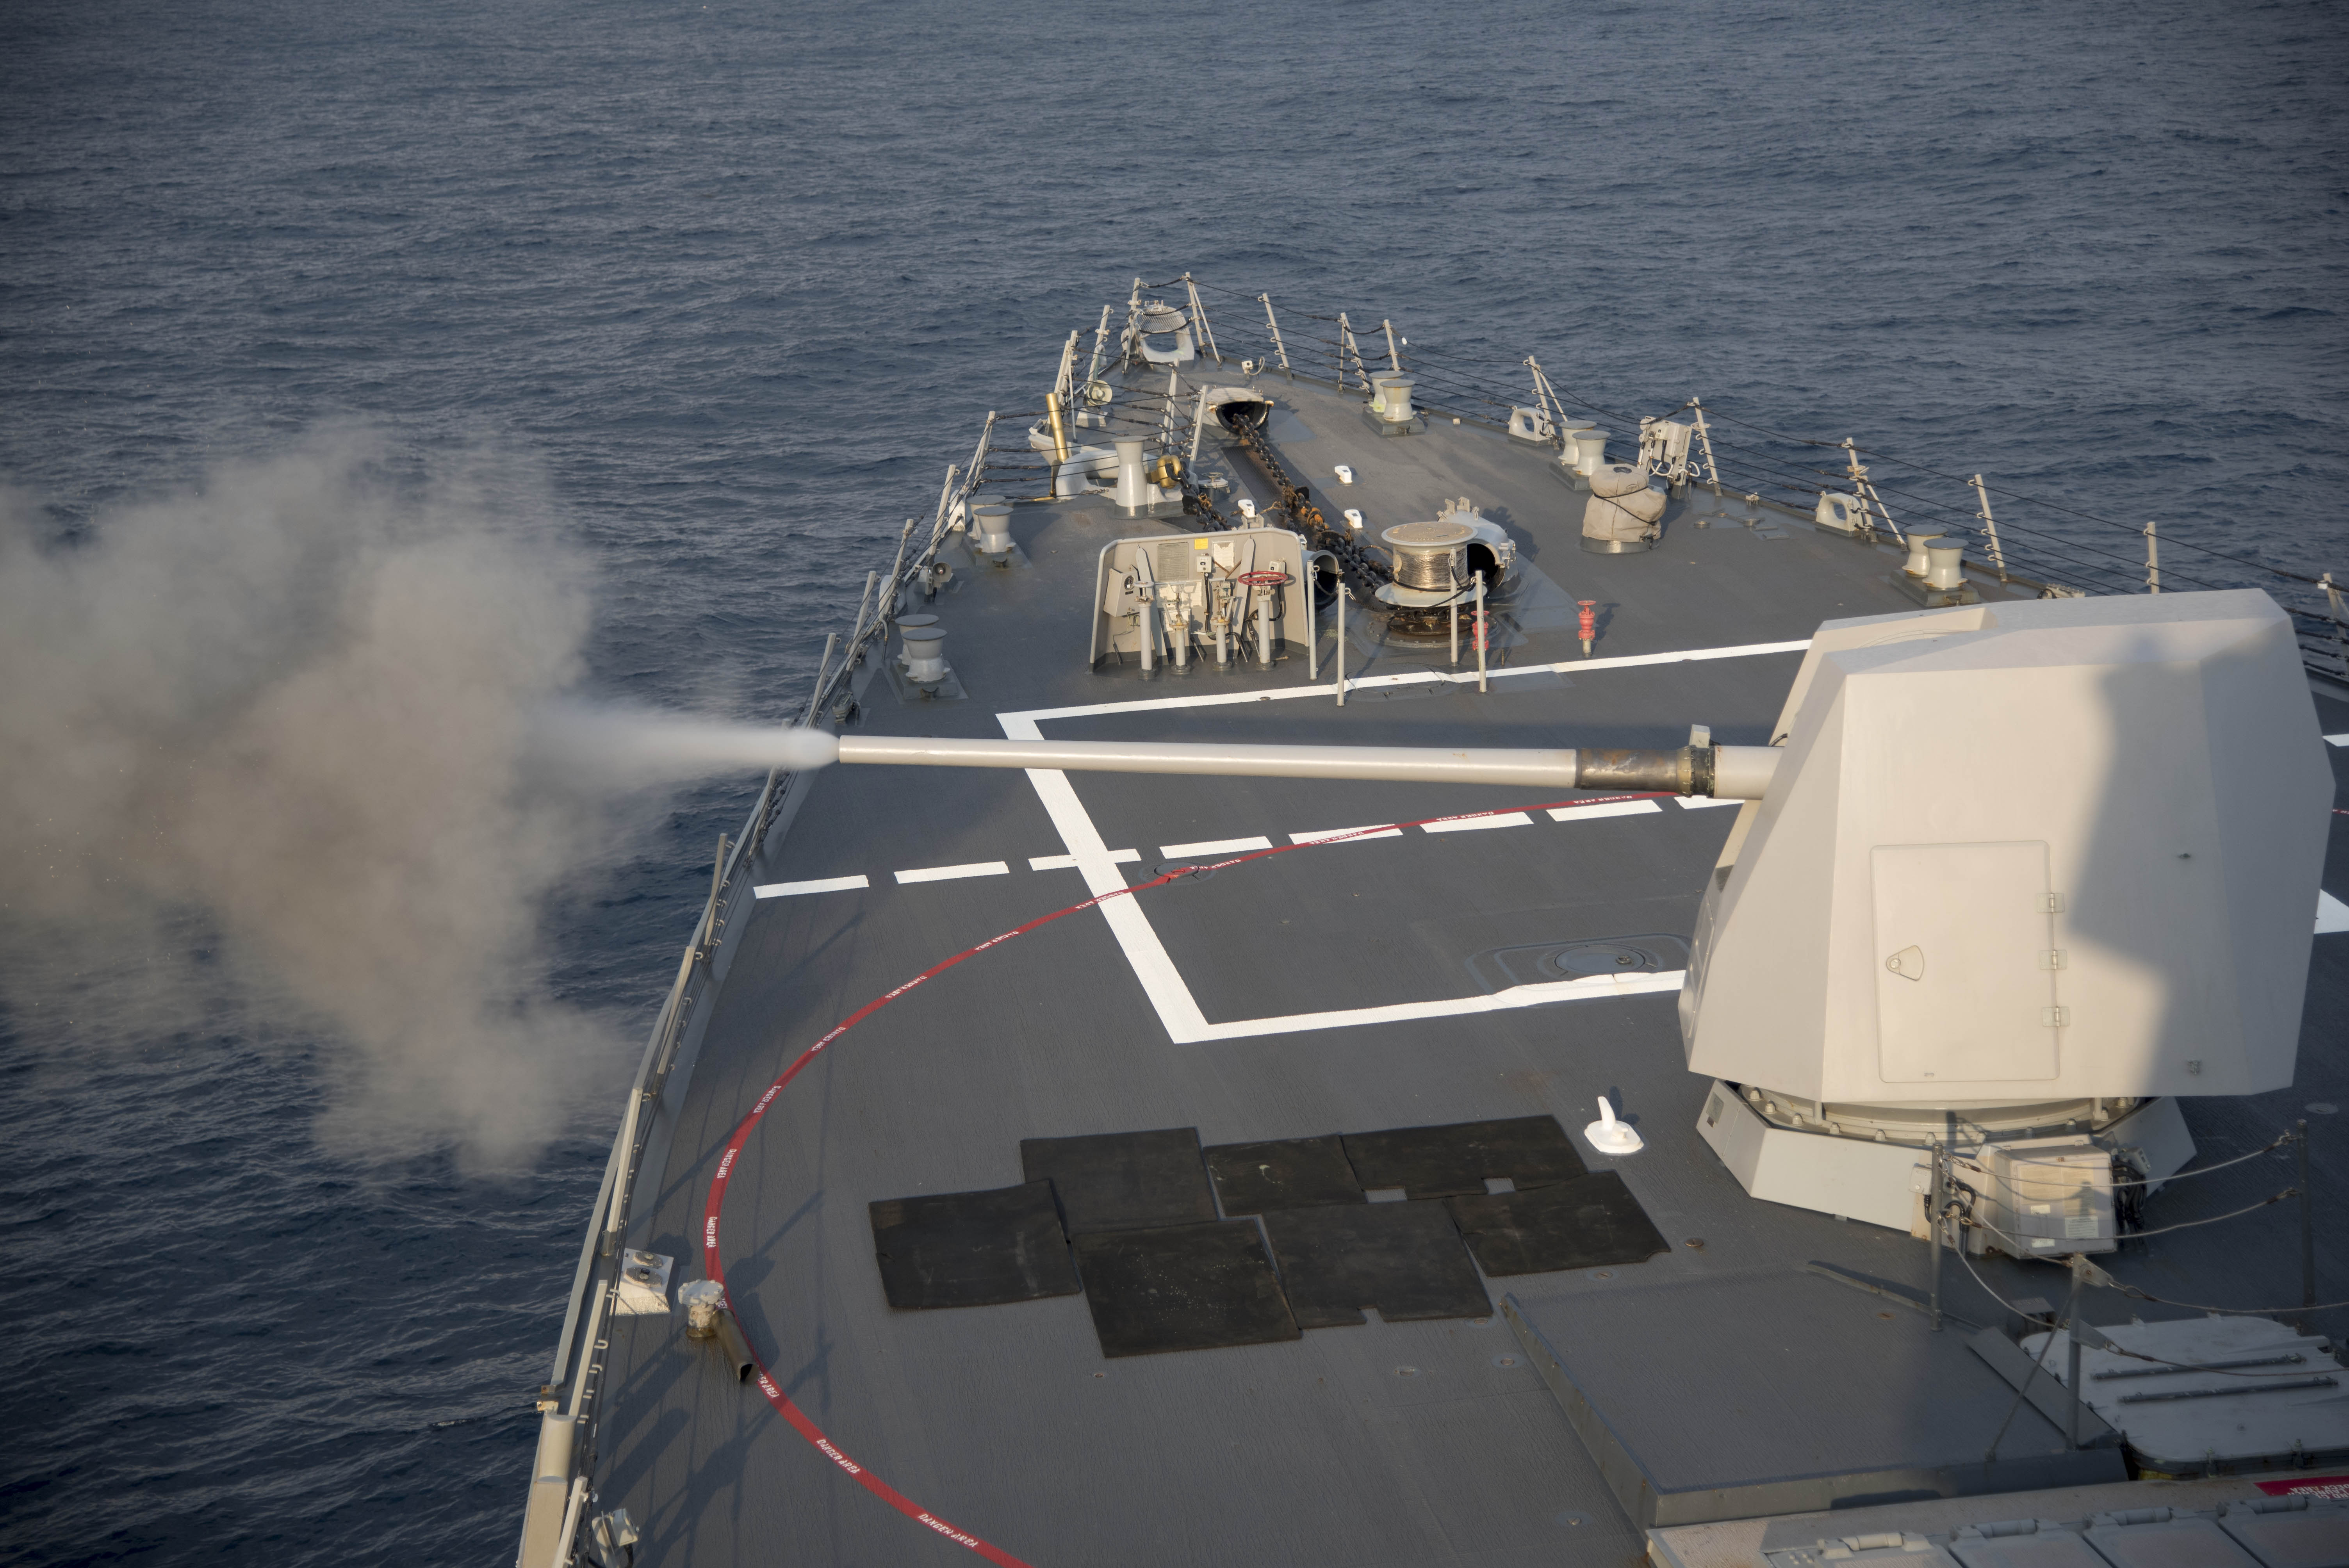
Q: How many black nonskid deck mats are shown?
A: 7